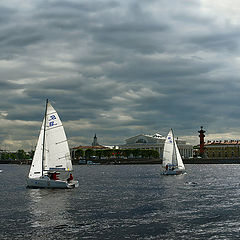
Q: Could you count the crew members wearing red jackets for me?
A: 2